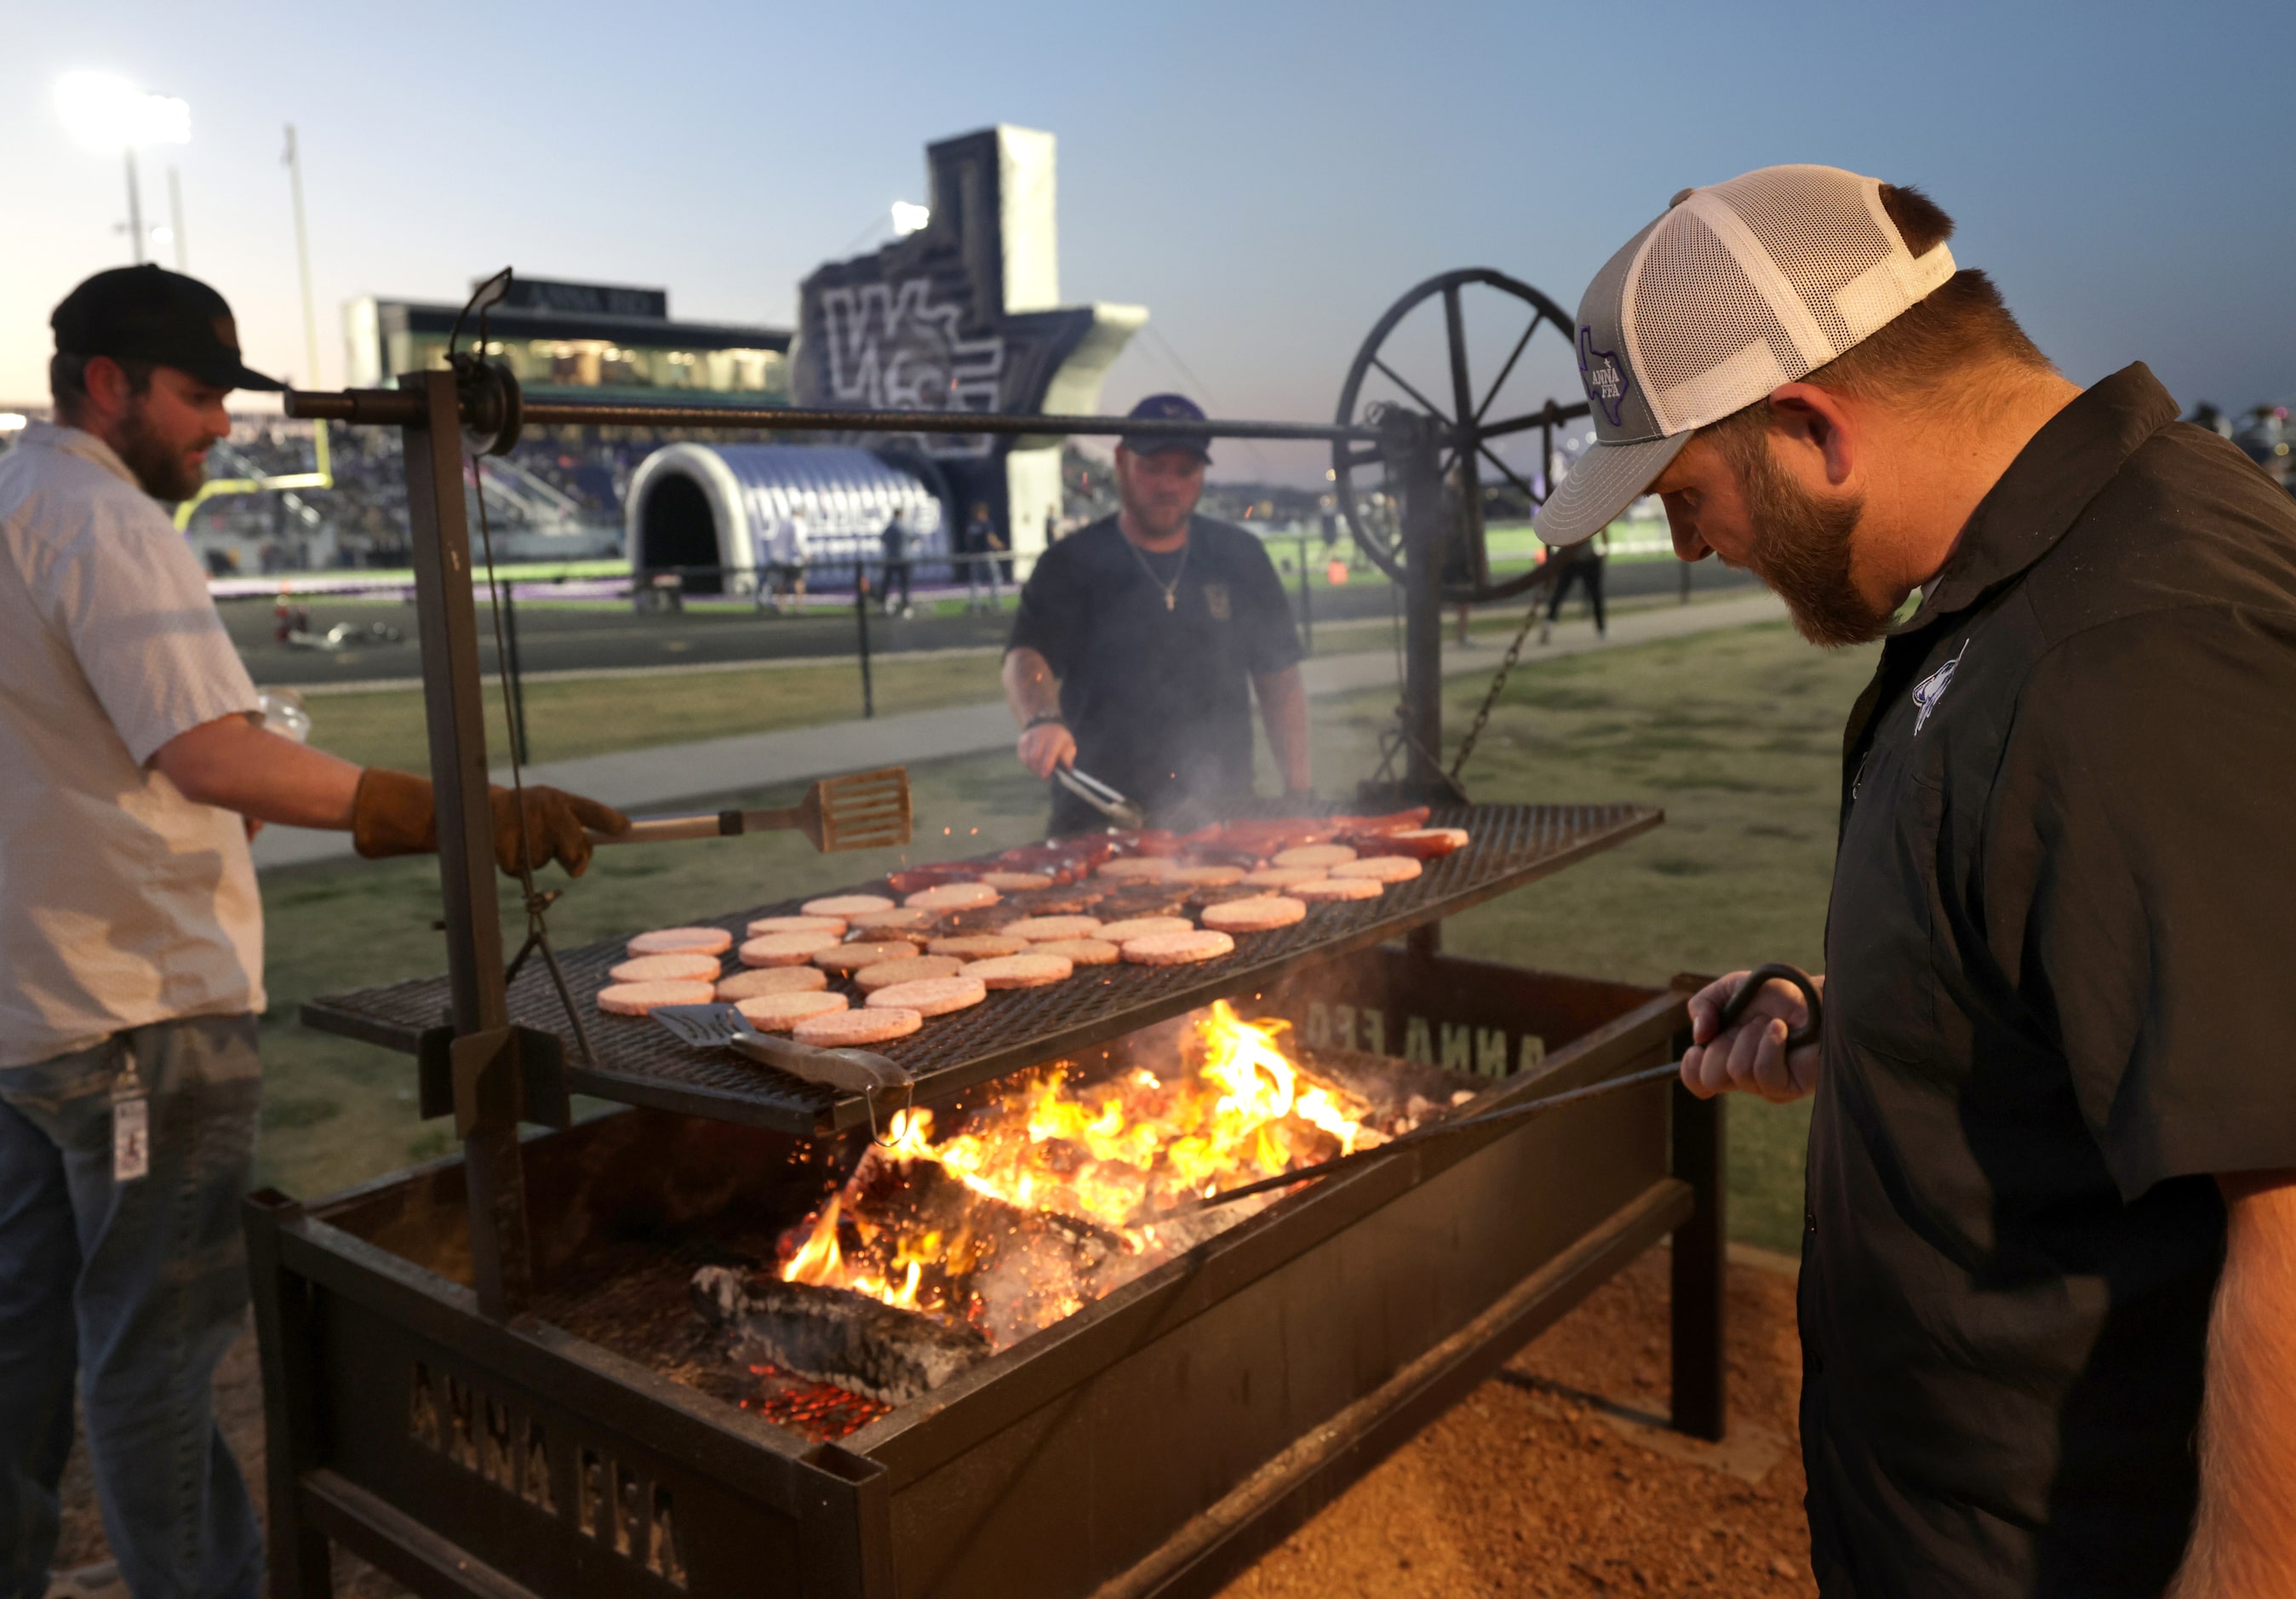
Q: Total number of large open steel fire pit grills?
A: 1